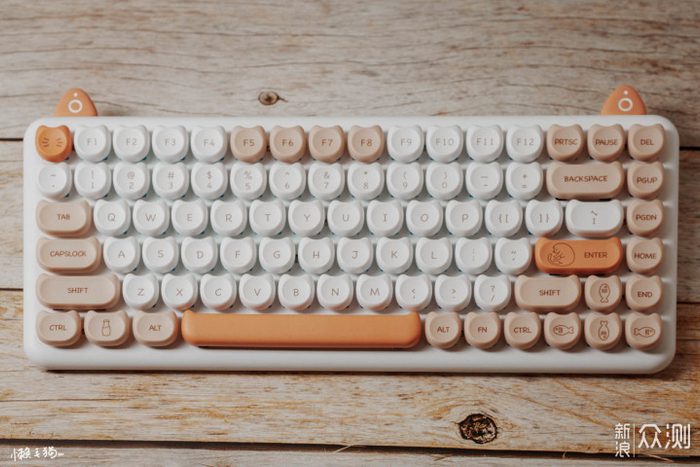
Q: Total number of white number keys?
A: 10